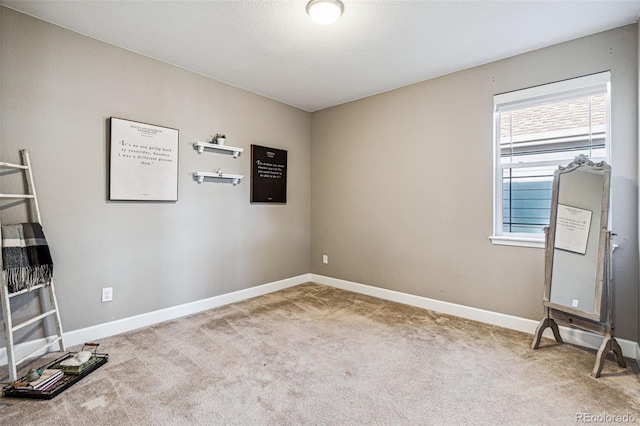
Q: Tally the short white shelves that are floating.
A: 2